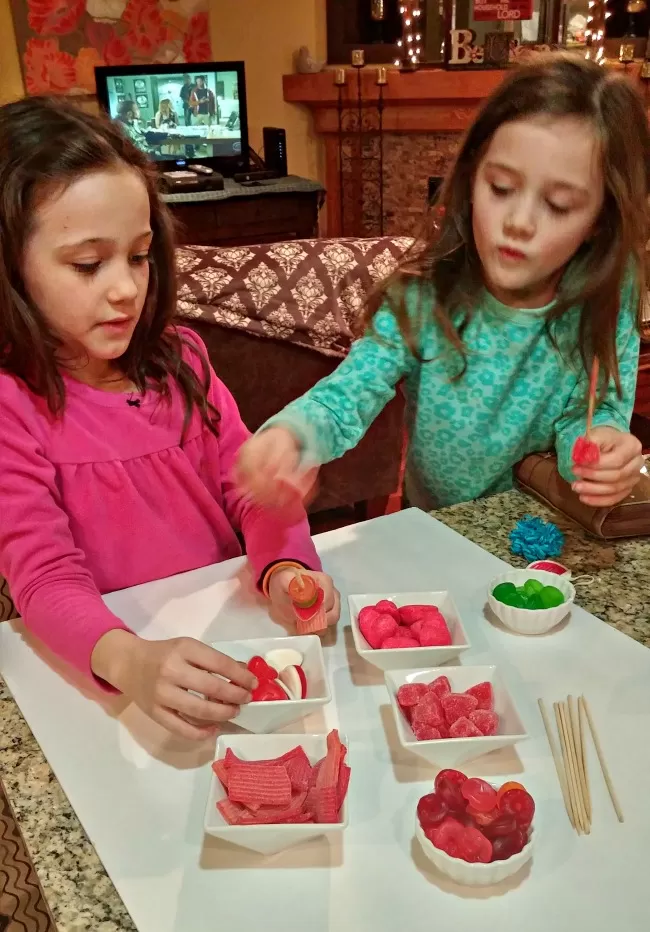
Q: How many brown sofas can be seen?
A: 1